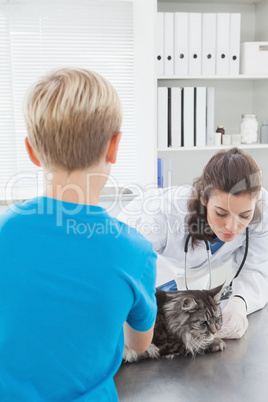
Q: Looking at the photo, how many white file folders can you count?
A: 12